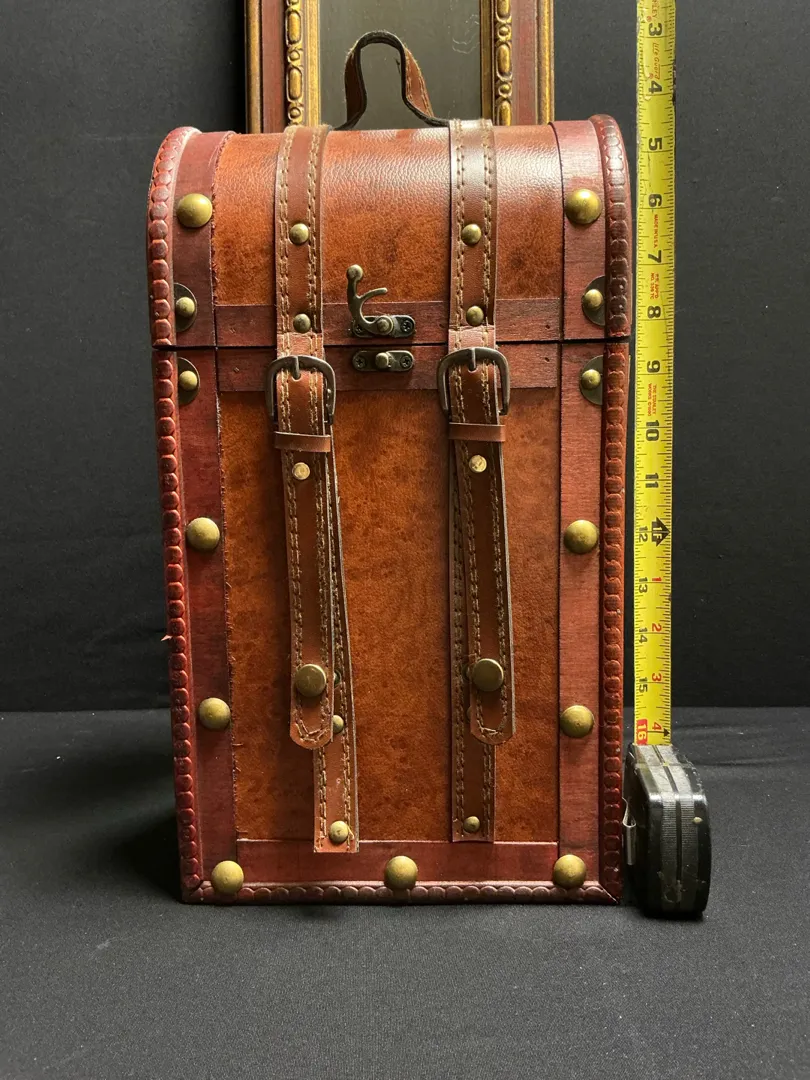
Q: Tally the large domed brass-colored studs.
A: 9